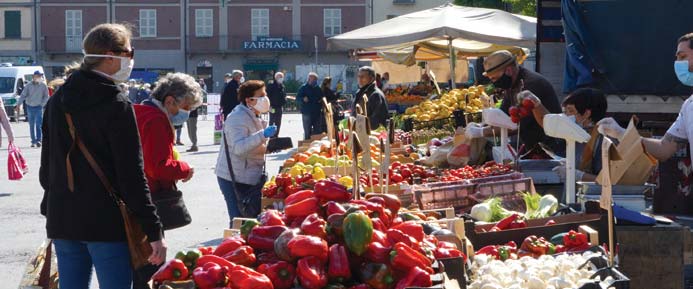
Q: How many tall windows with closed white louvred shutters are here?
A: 5